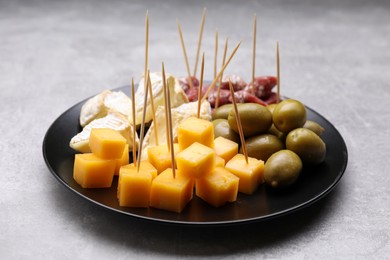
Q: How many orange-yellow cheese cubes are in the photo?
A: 13